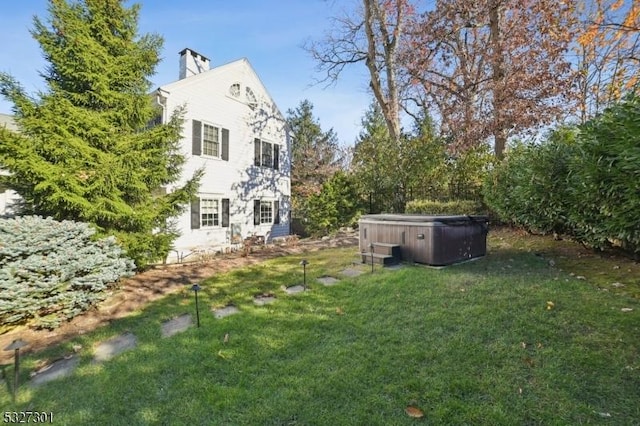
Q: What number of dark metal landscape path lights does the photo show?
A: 4